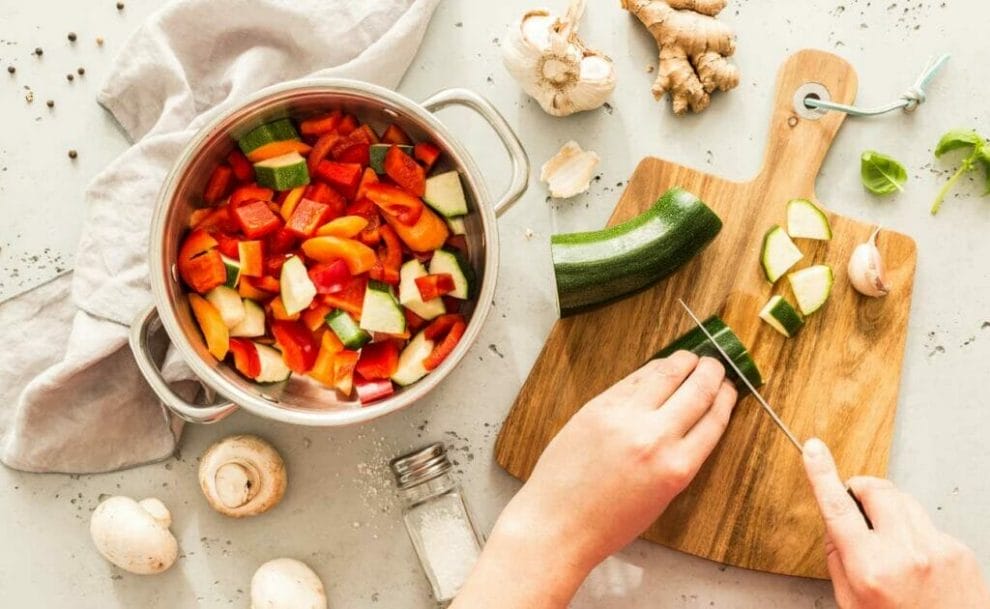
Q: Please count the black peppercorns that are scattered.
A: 8